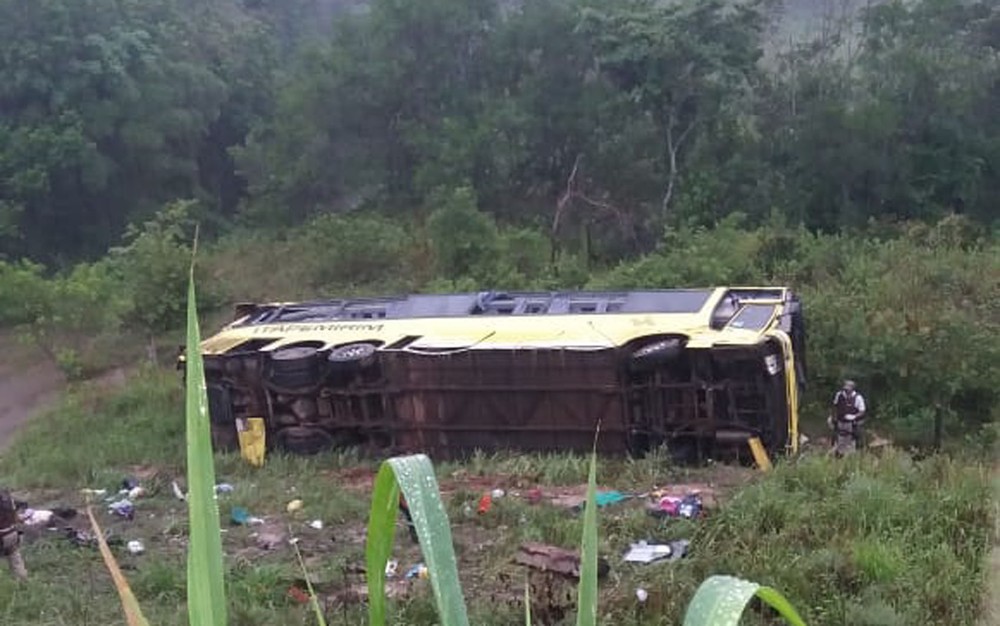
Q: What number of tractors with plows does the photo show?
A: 0